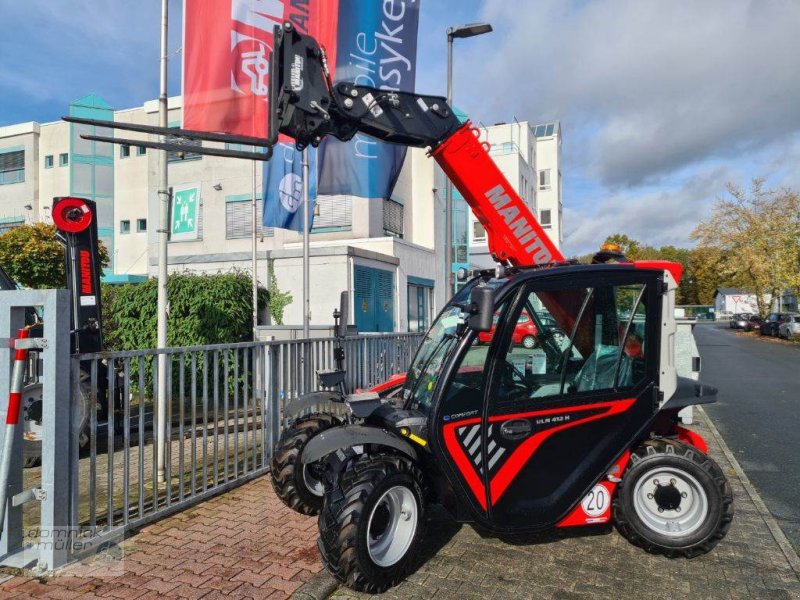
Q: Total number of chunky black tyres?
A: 3